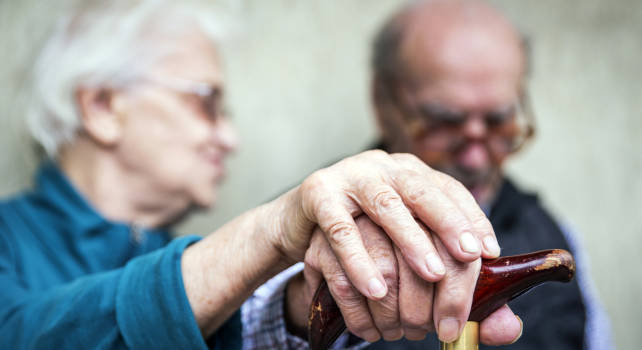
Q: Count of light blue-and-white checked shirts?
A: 1